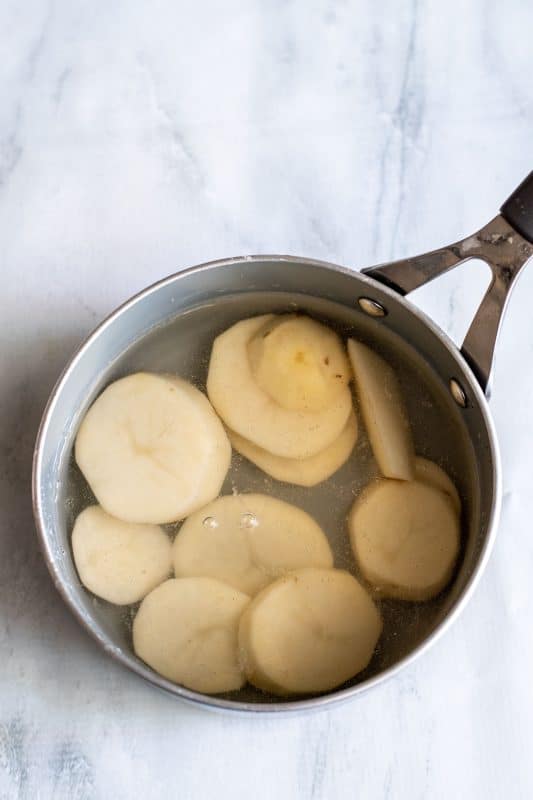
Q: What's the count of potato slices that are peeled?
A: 11